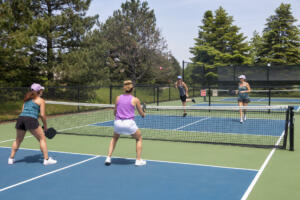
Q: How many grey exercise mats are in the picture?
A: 0